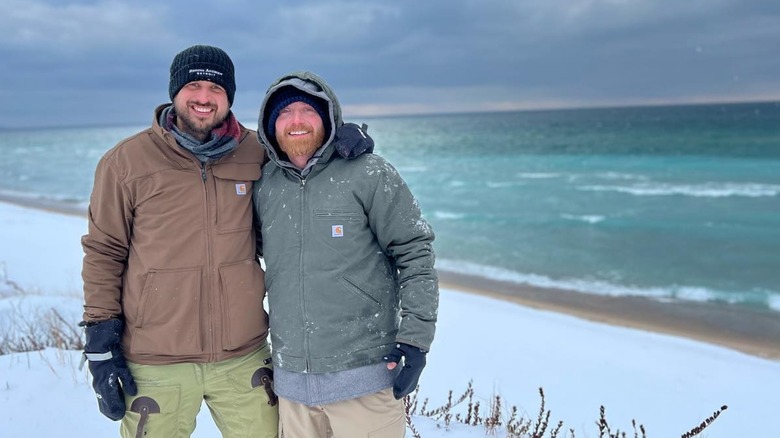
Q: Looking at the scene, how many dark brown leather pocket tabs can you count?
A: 2